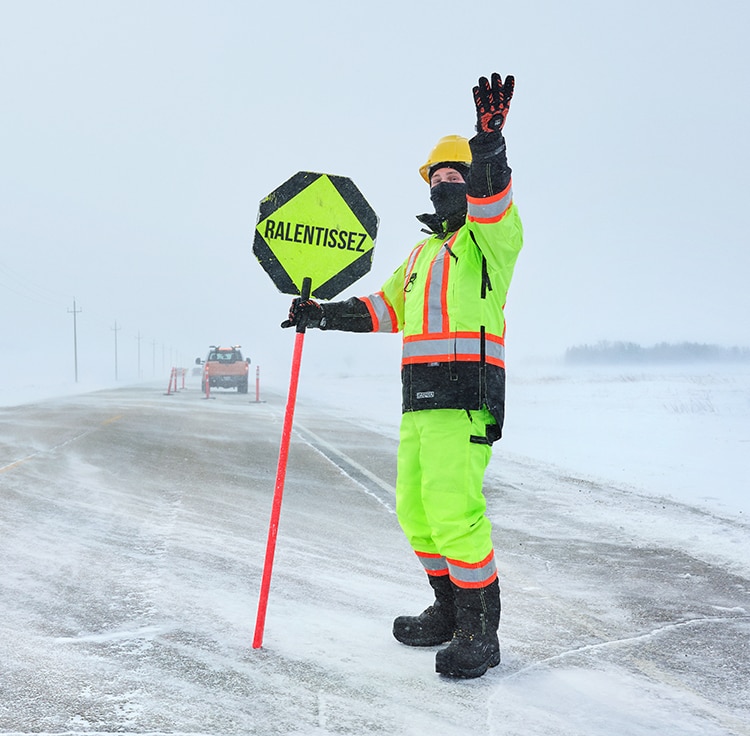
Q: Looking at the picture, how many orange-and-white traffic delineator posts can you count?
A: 5